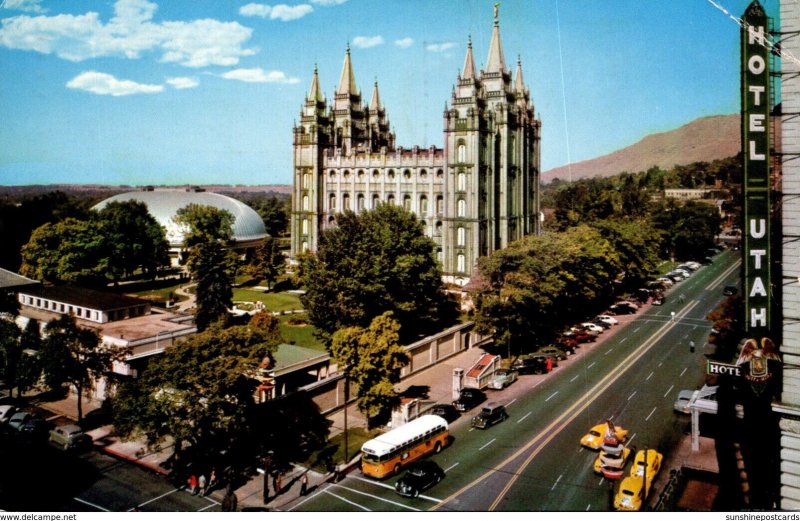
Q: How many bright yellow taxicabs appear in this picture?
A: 4